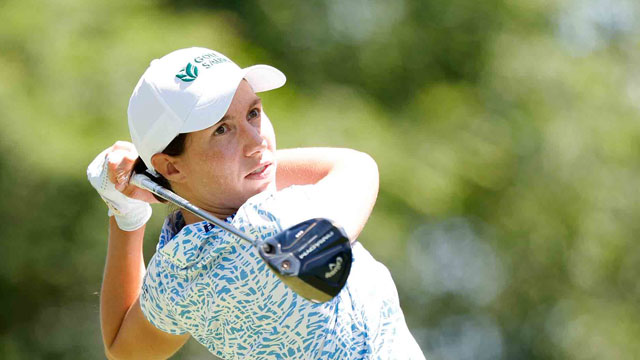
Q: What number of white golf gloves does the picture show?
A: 1